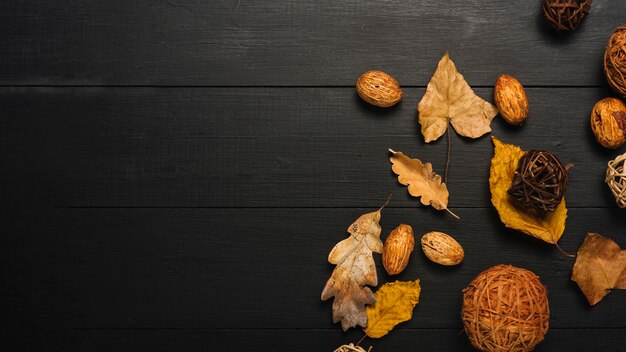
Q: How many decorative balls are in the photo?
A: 6